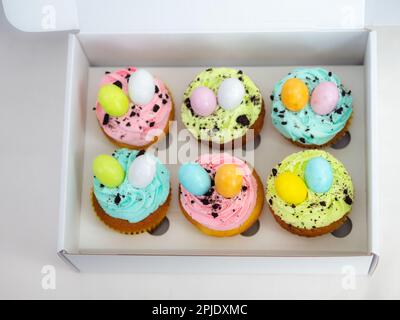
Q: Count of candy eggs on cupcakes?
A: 12